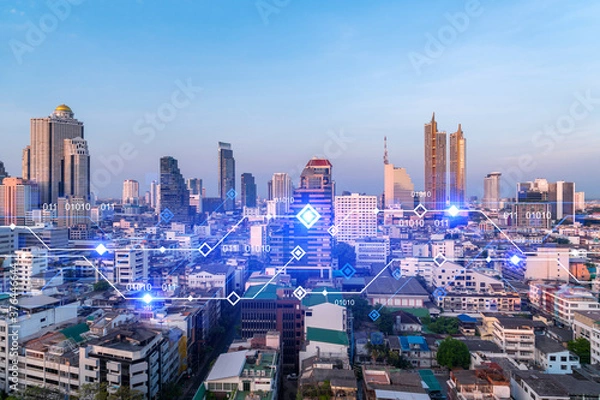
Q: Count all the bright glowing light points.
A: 5